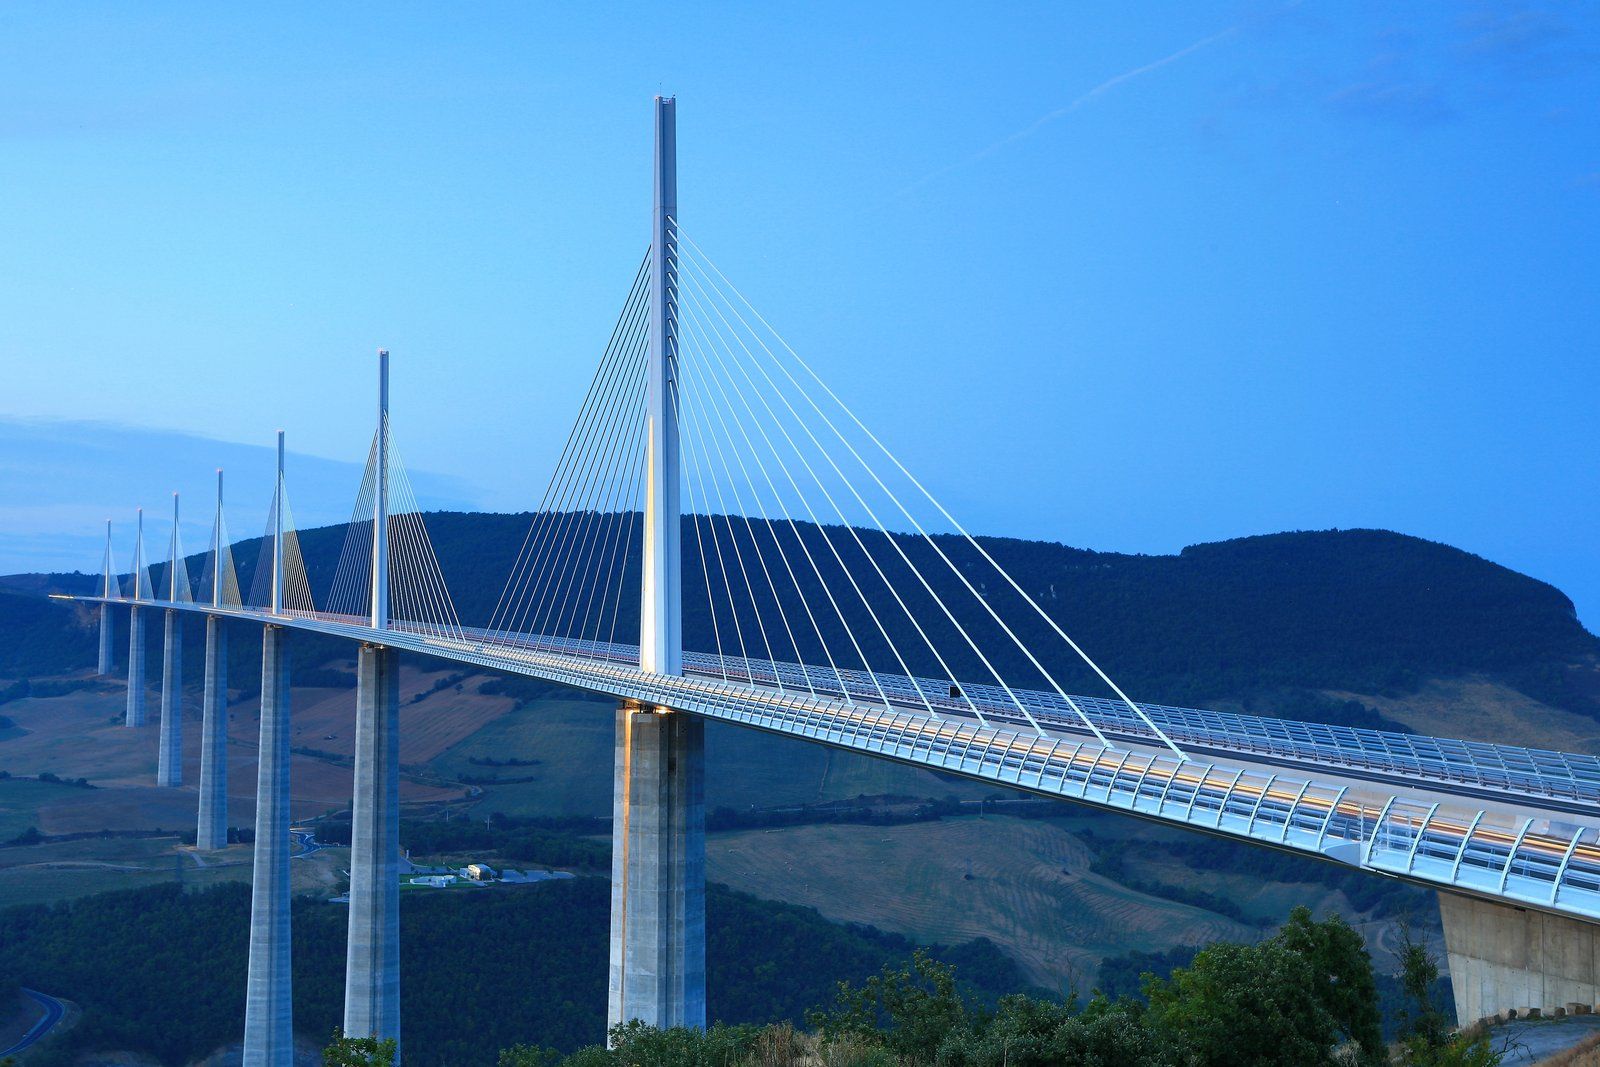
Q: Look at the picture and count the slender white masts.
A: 7